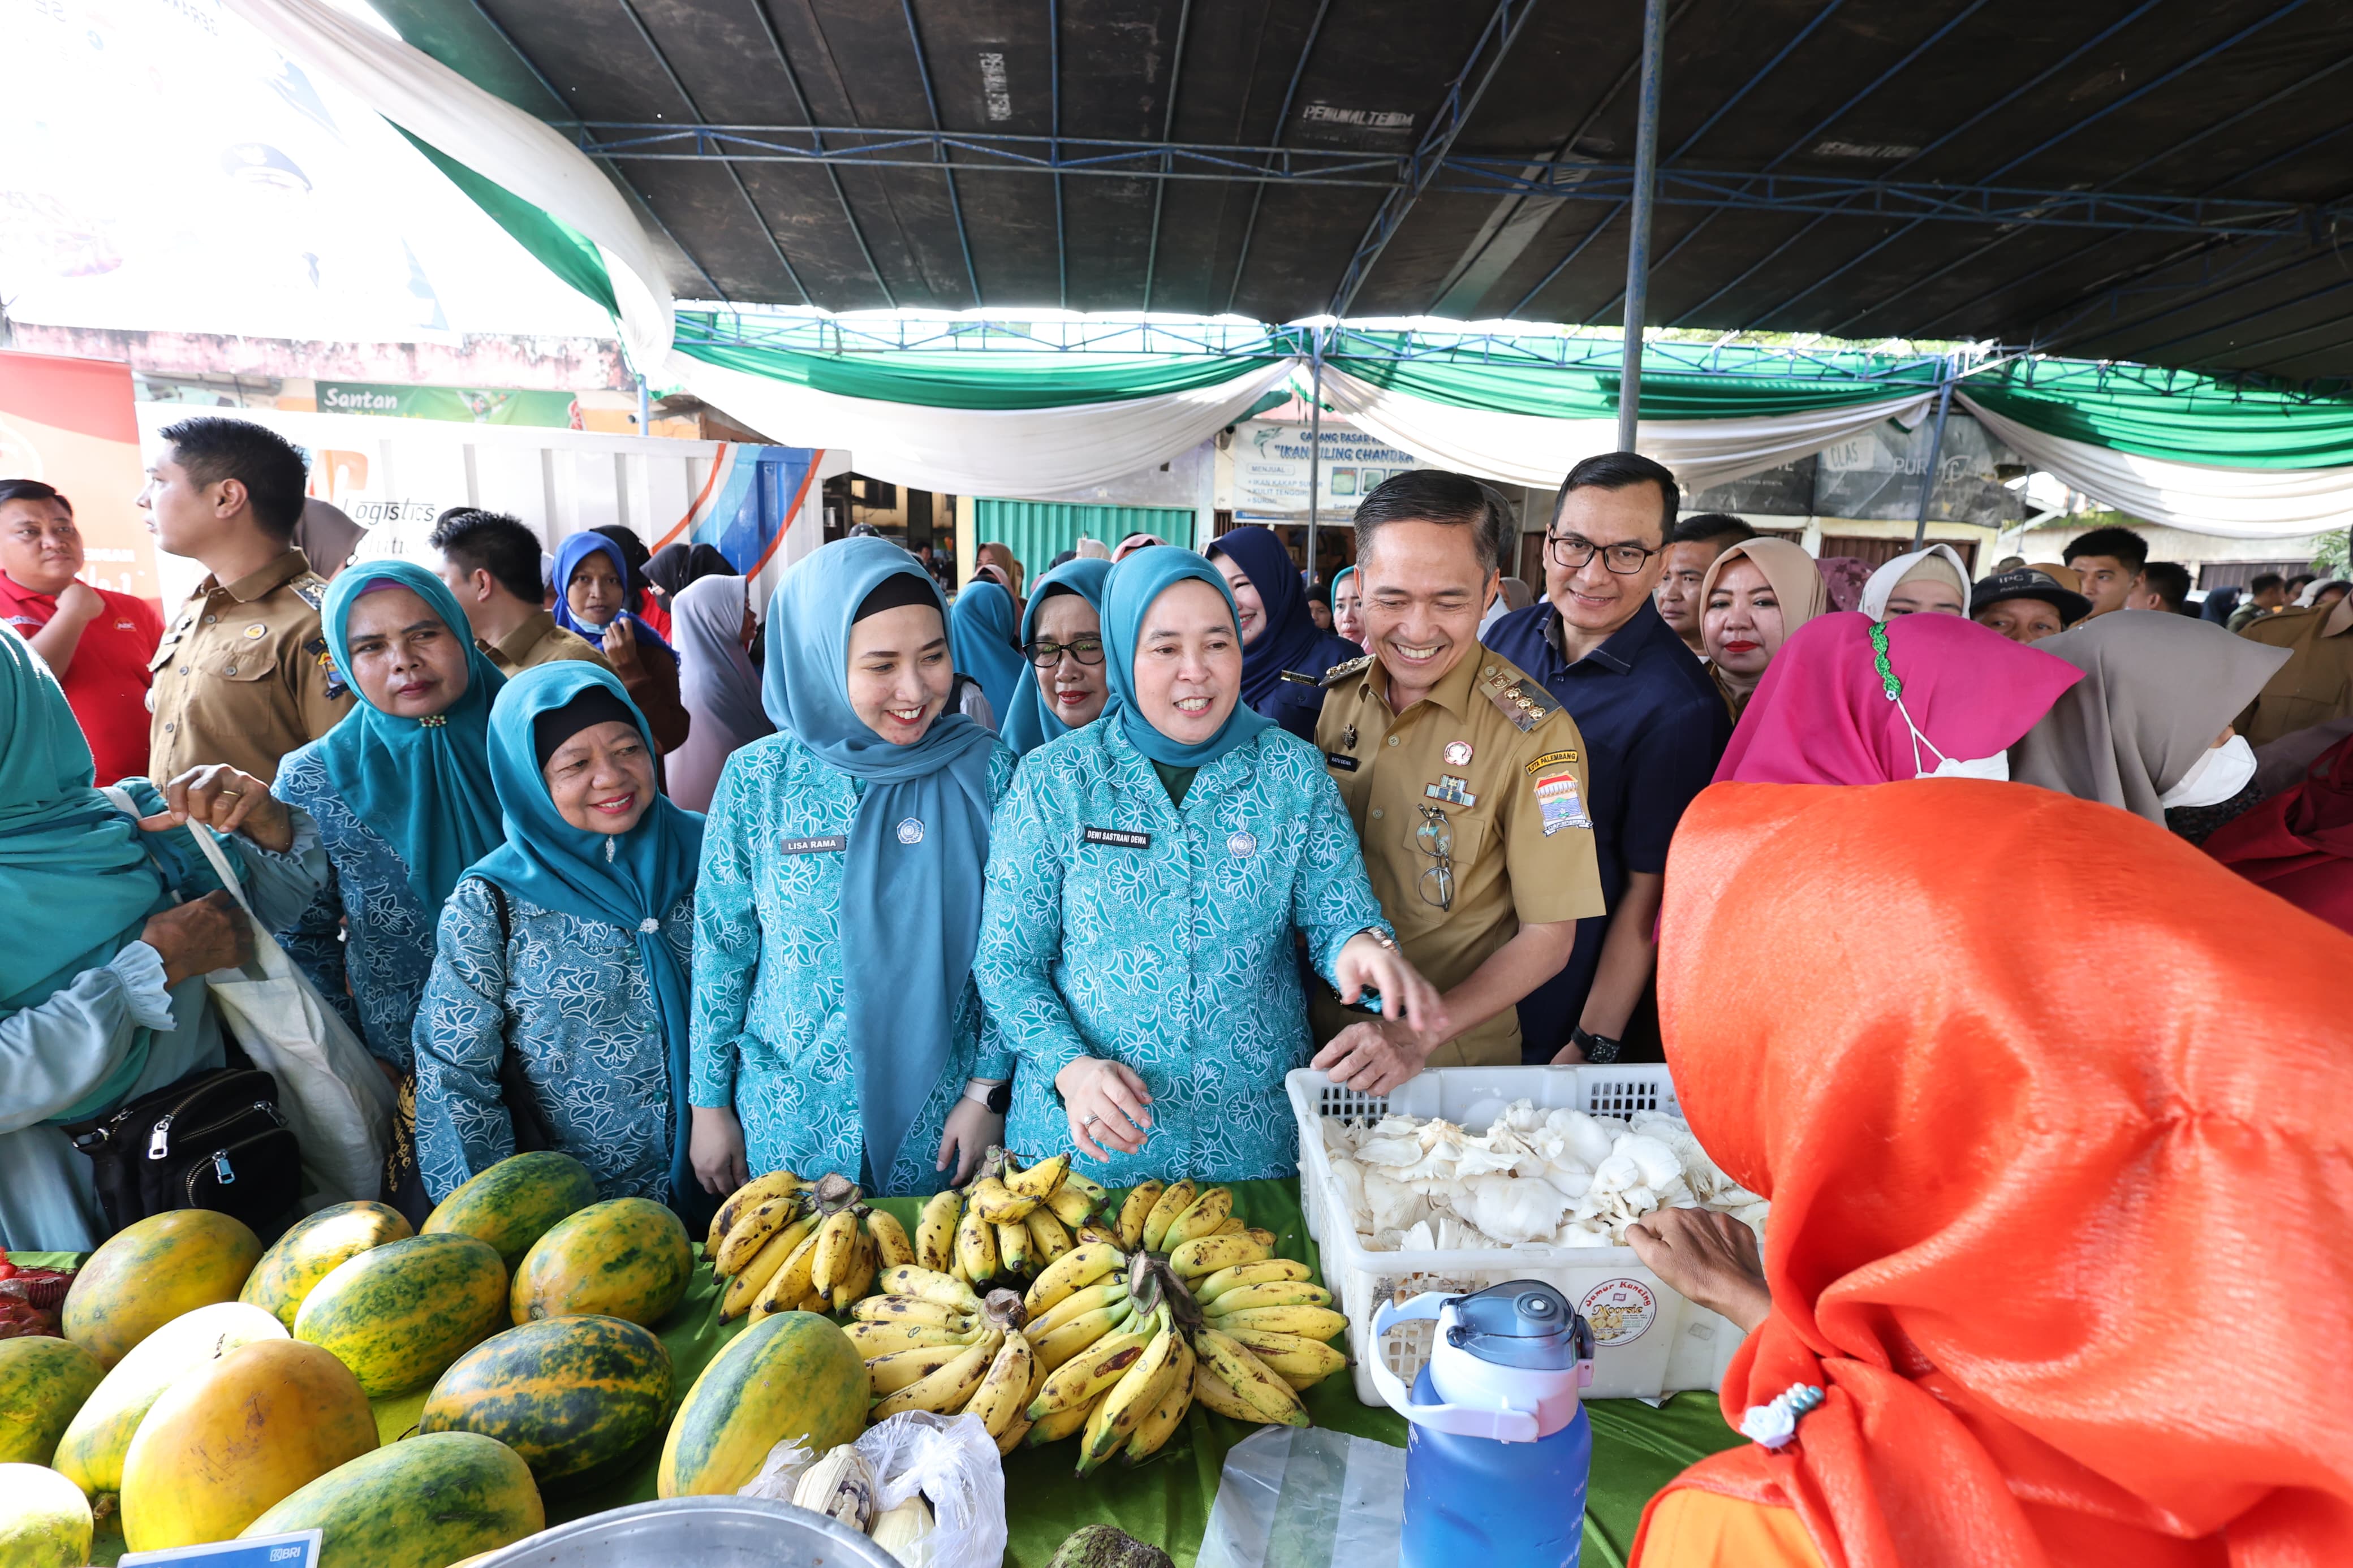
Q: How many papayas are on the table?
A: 12